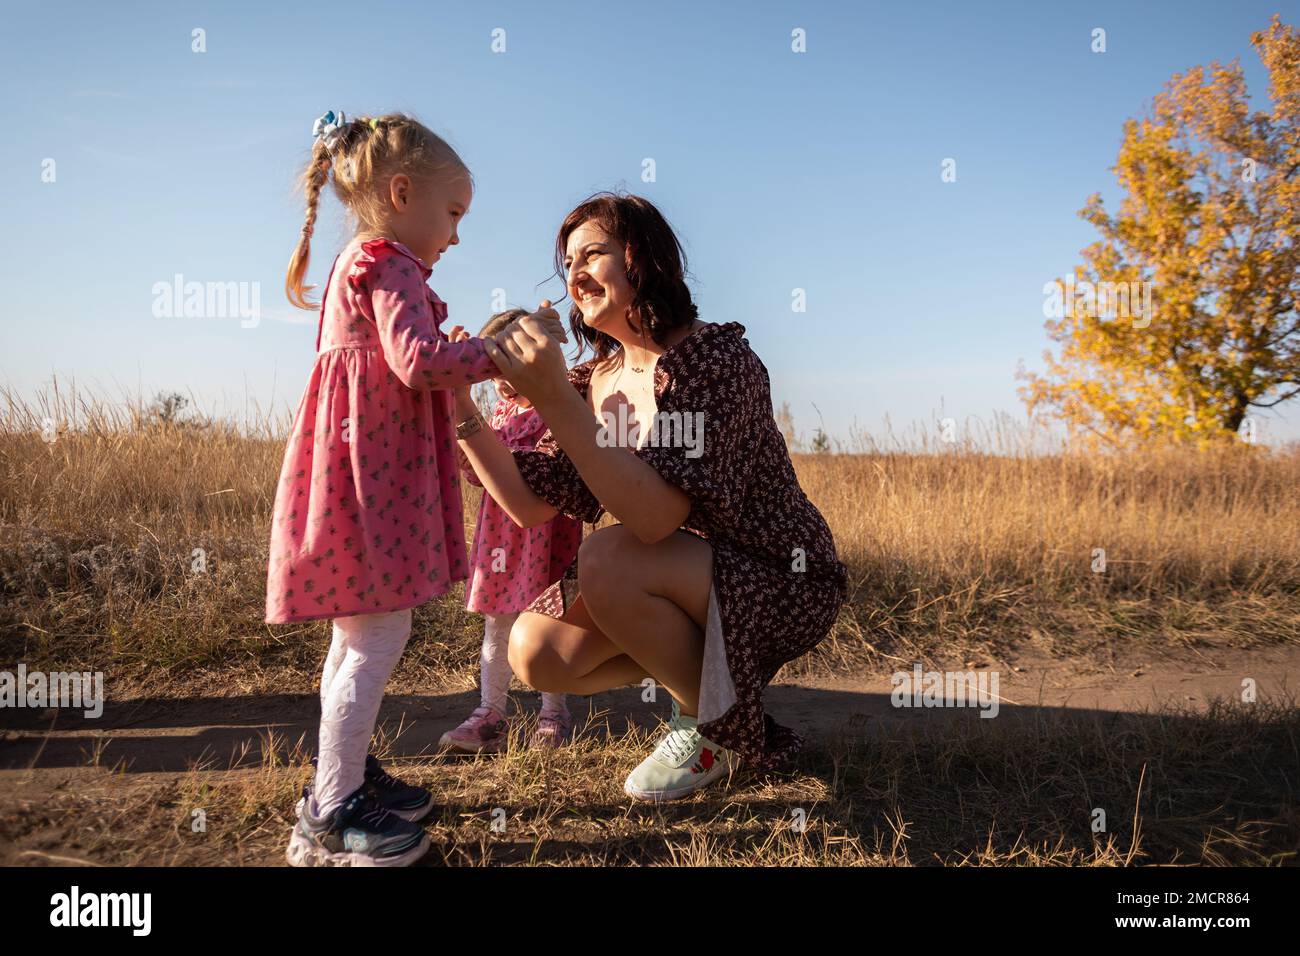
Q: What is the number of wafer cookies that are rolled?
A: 0